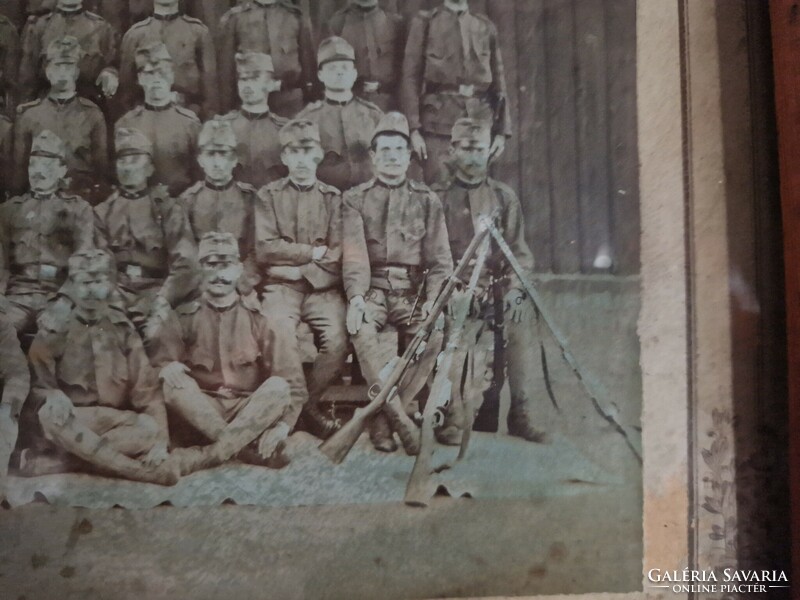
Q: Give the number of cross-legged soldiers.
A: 2